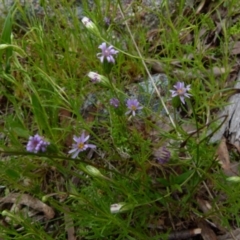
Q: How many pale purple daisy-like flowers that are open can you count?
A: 5